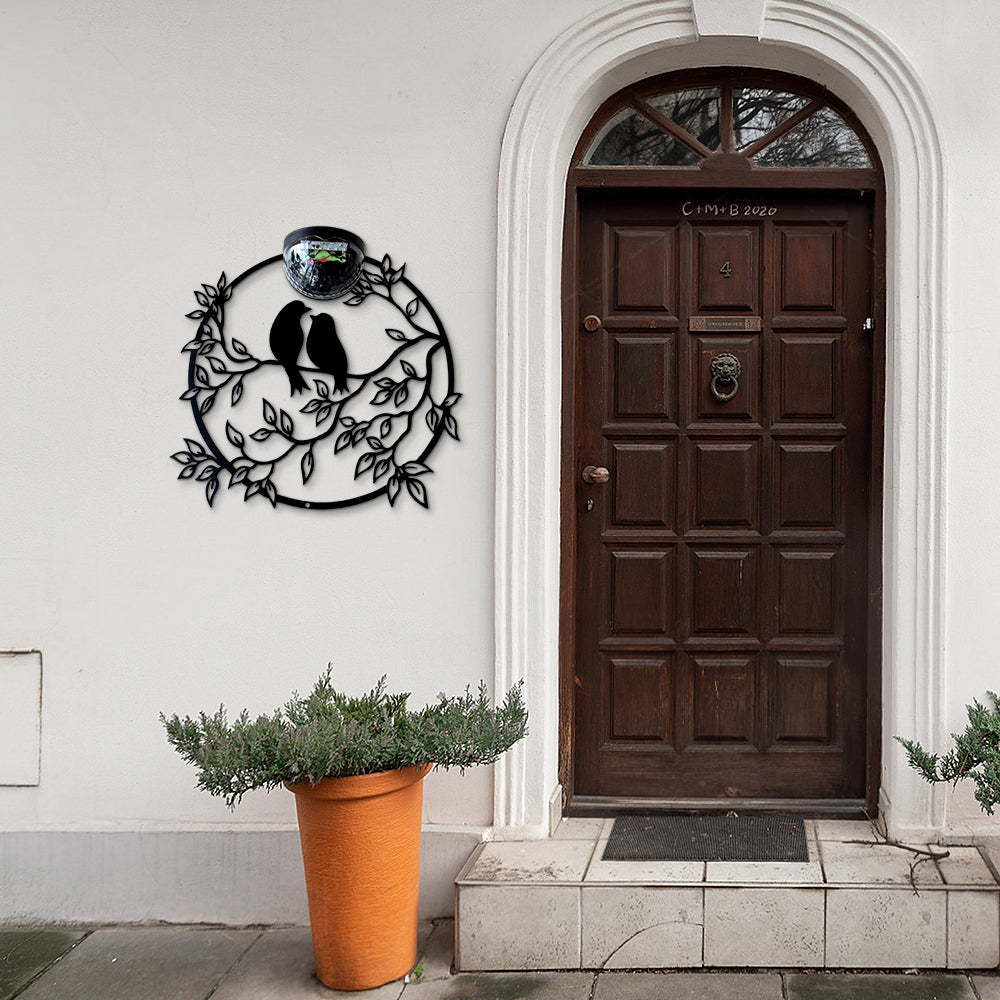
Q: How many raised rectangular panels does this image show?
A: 15